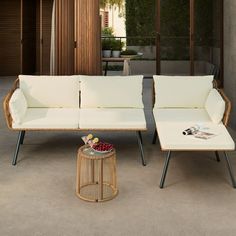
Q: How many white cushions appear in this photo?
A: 8